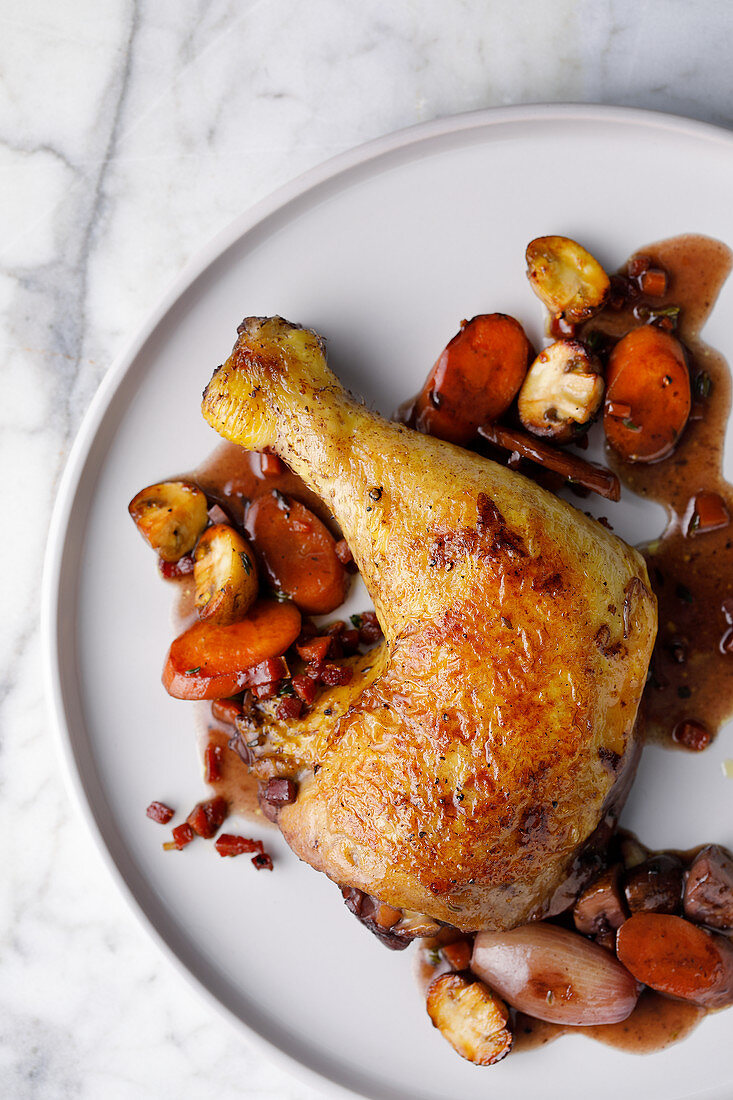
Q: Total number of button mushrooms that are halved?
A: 5